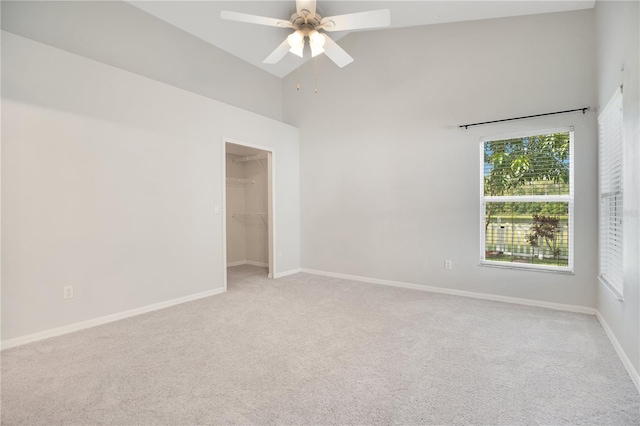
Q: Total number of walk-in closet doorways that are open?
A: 1